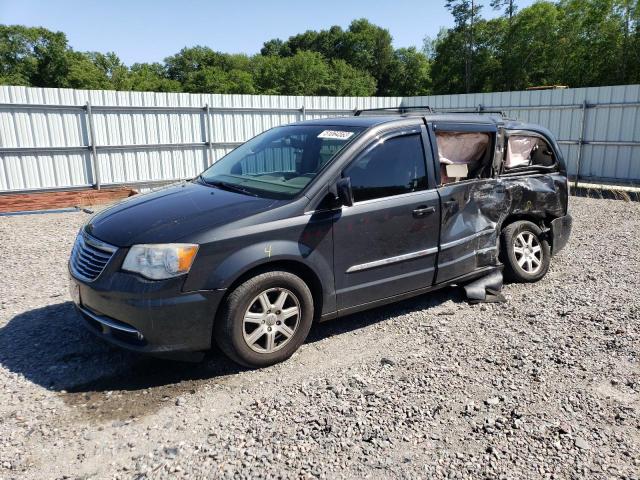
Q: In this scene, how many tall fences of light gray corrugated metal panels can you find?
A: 1